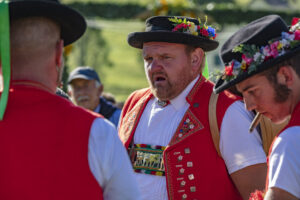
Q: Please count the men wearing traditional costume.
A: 3